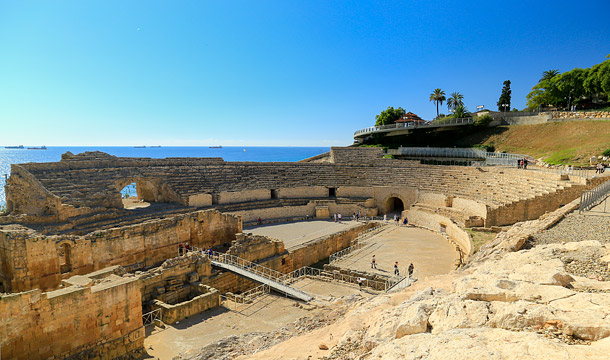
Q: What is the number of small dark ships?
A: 5